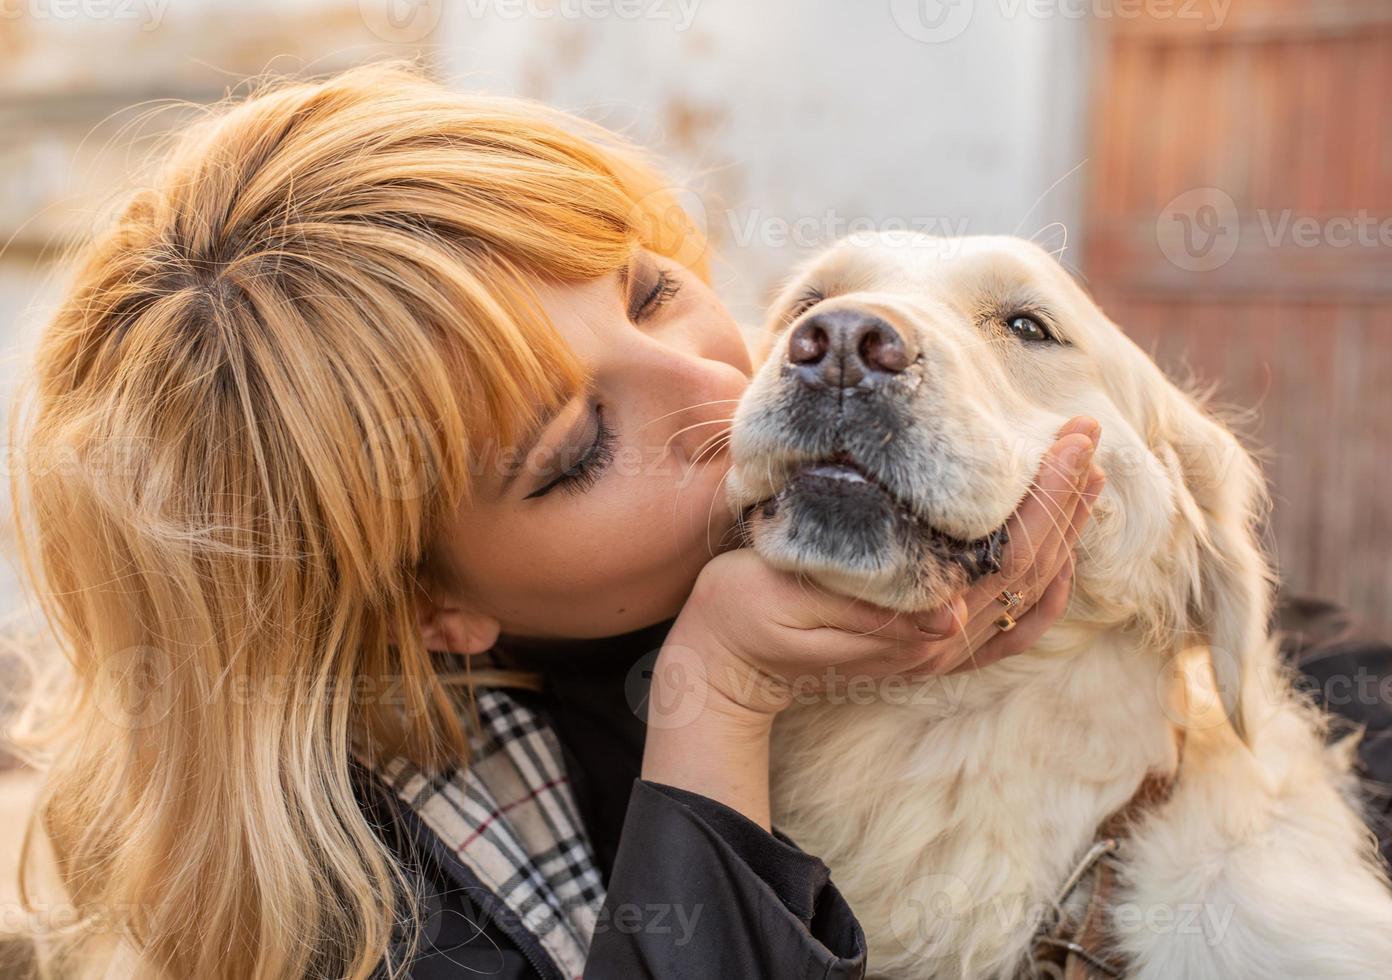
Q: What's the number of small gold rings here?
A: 2